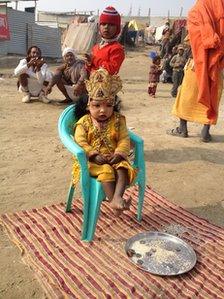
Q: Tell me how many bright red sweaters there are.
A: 1